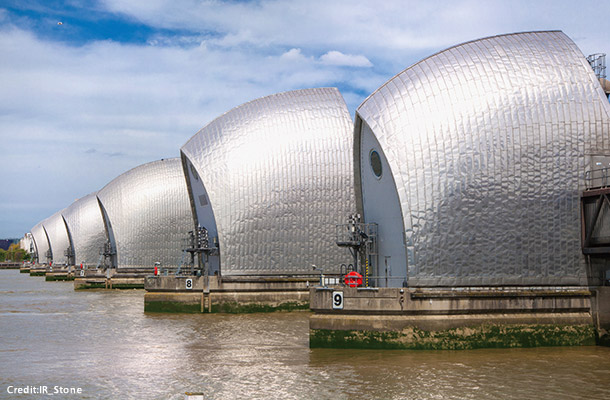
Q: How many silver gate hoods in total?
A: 6